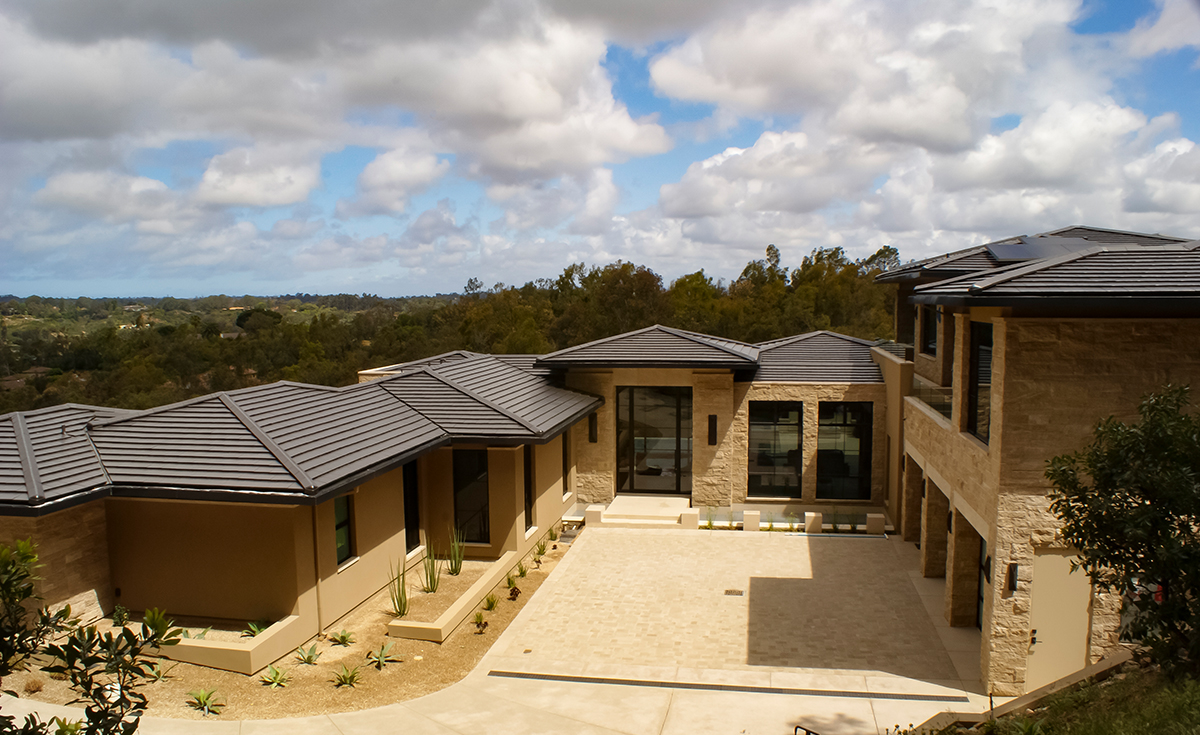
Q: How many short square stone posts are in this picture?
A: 5